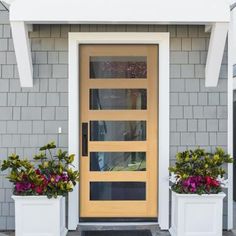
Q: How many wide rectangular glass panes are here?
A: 5